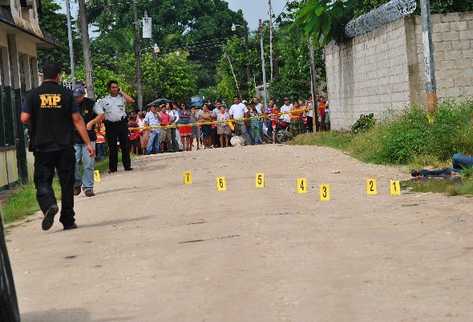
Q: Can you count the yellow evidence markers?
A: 8